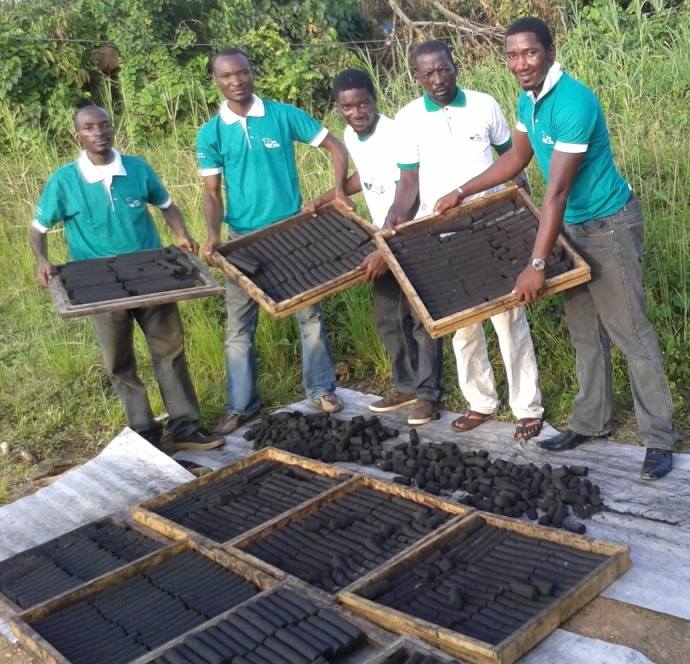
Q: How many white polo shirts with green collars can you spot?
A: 1